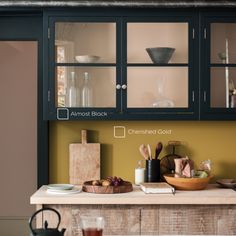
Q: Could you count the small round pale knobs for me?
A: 2